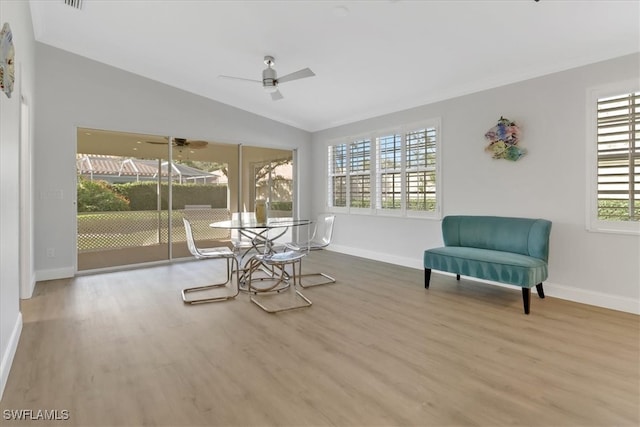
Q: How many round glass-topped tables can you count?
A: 1